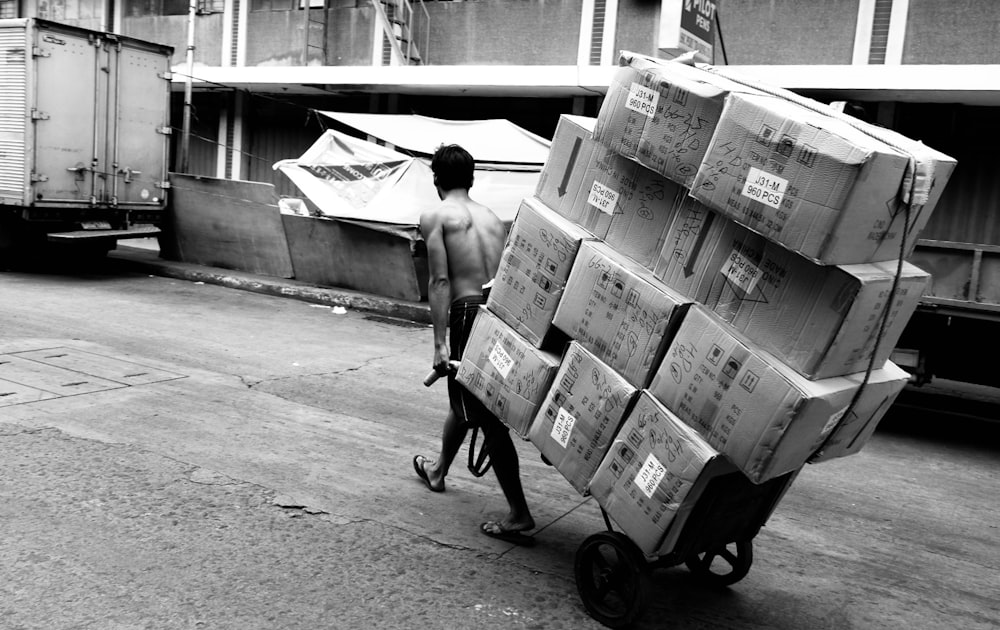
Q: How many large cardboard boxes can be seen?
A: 10